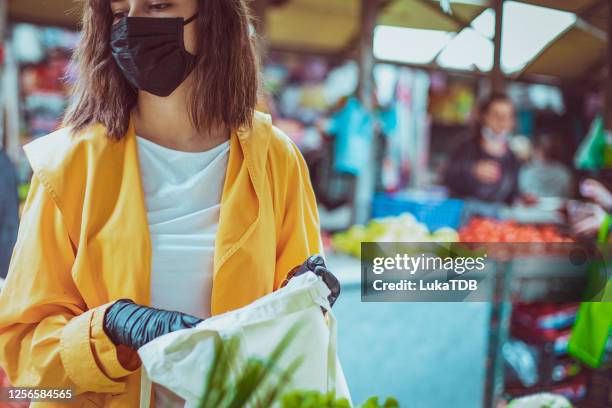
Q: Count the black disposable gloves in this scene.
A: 2